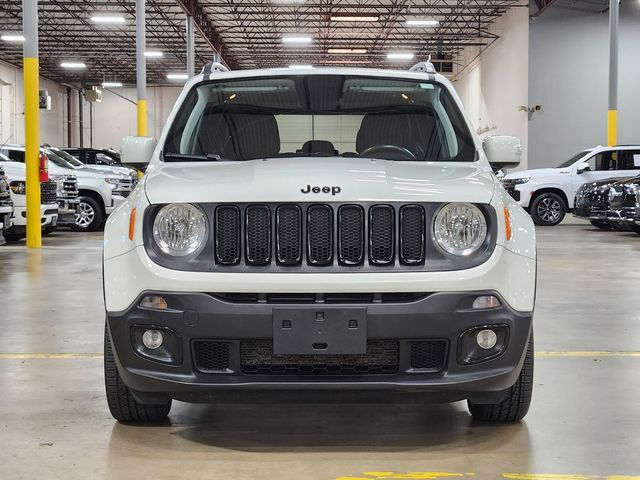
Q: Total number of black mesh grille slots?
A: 7